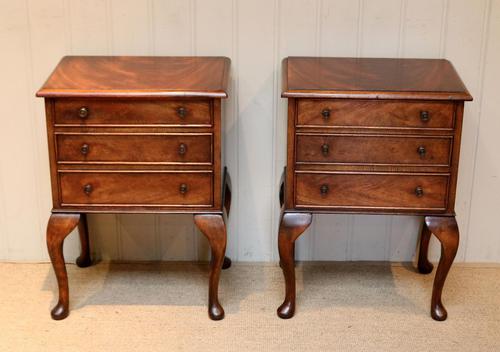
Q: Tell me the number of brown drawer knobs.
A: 12